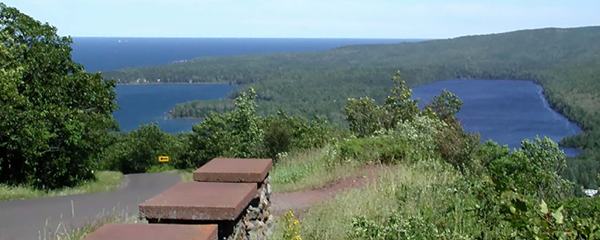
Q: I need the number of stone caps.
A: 3